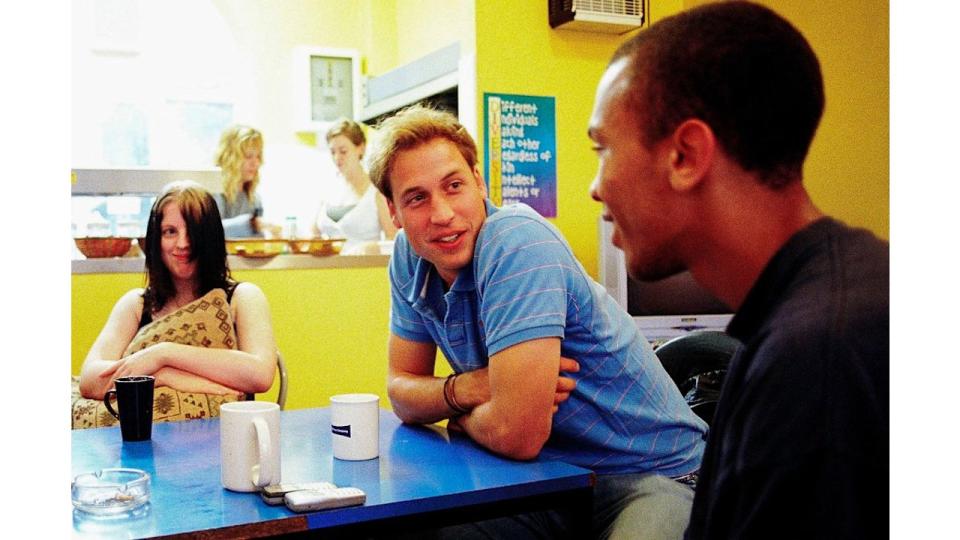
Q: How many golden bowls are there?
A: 2